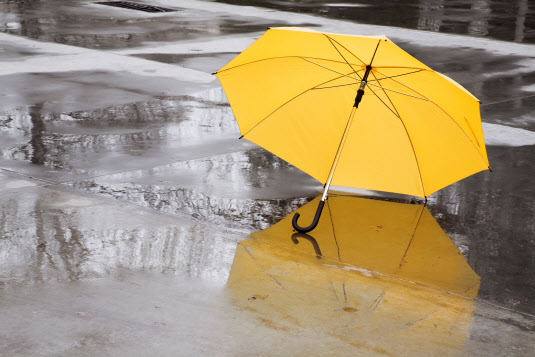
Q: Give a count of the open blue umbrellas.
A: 0